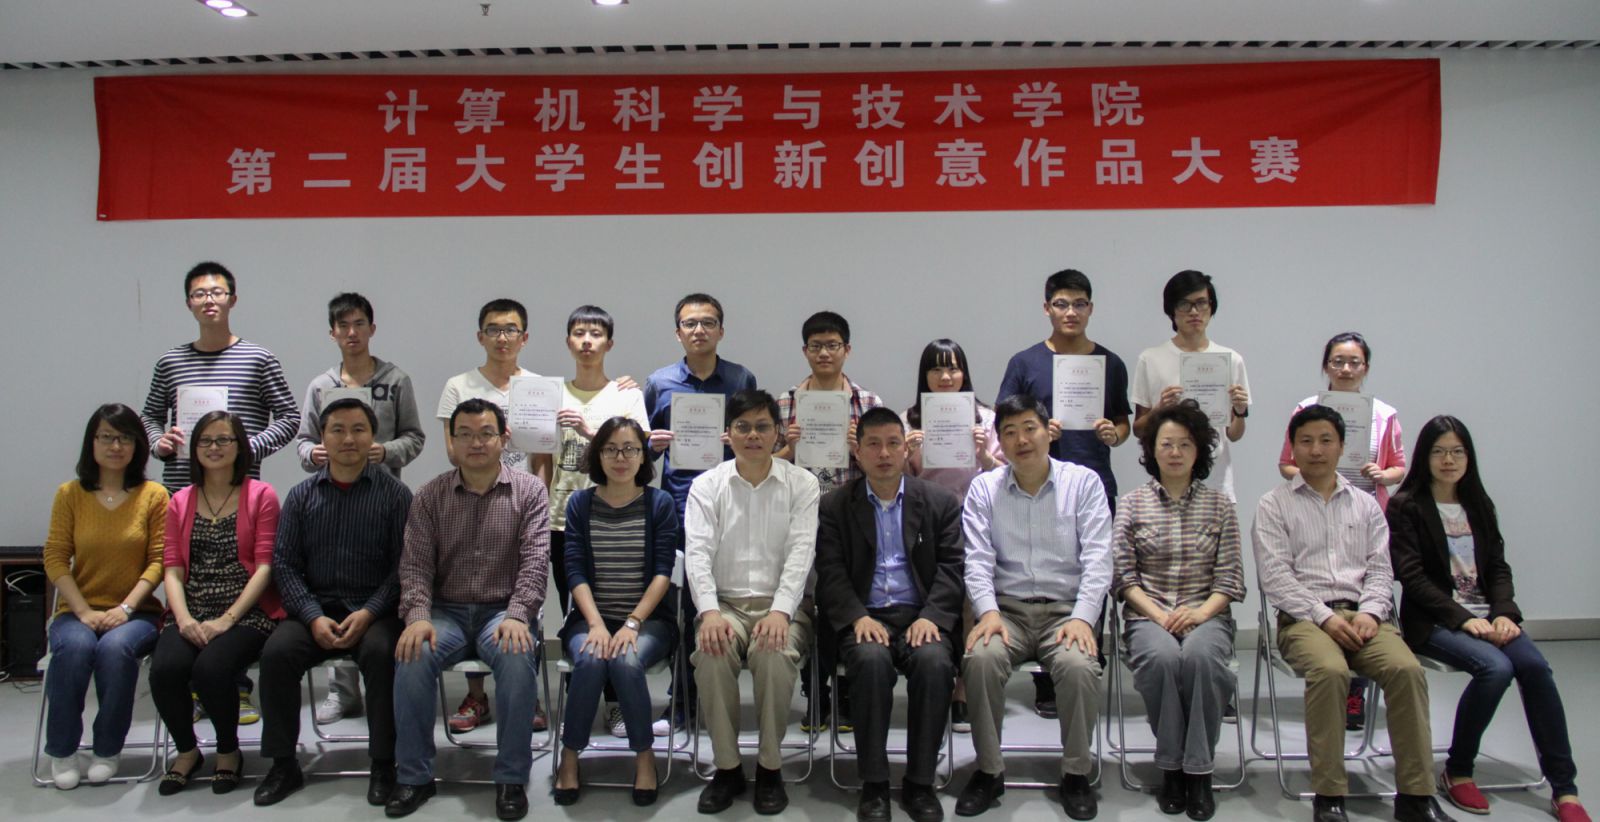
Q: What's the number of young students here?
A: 10